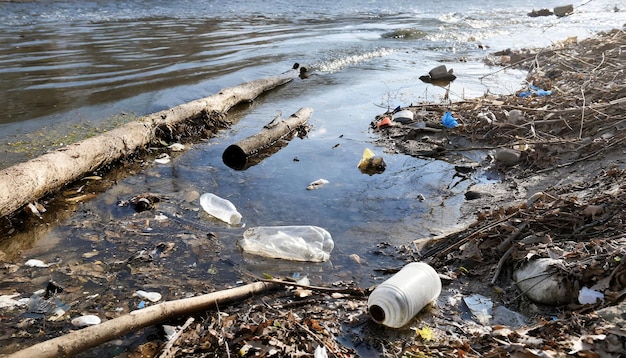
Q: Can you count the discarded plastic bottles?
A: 3